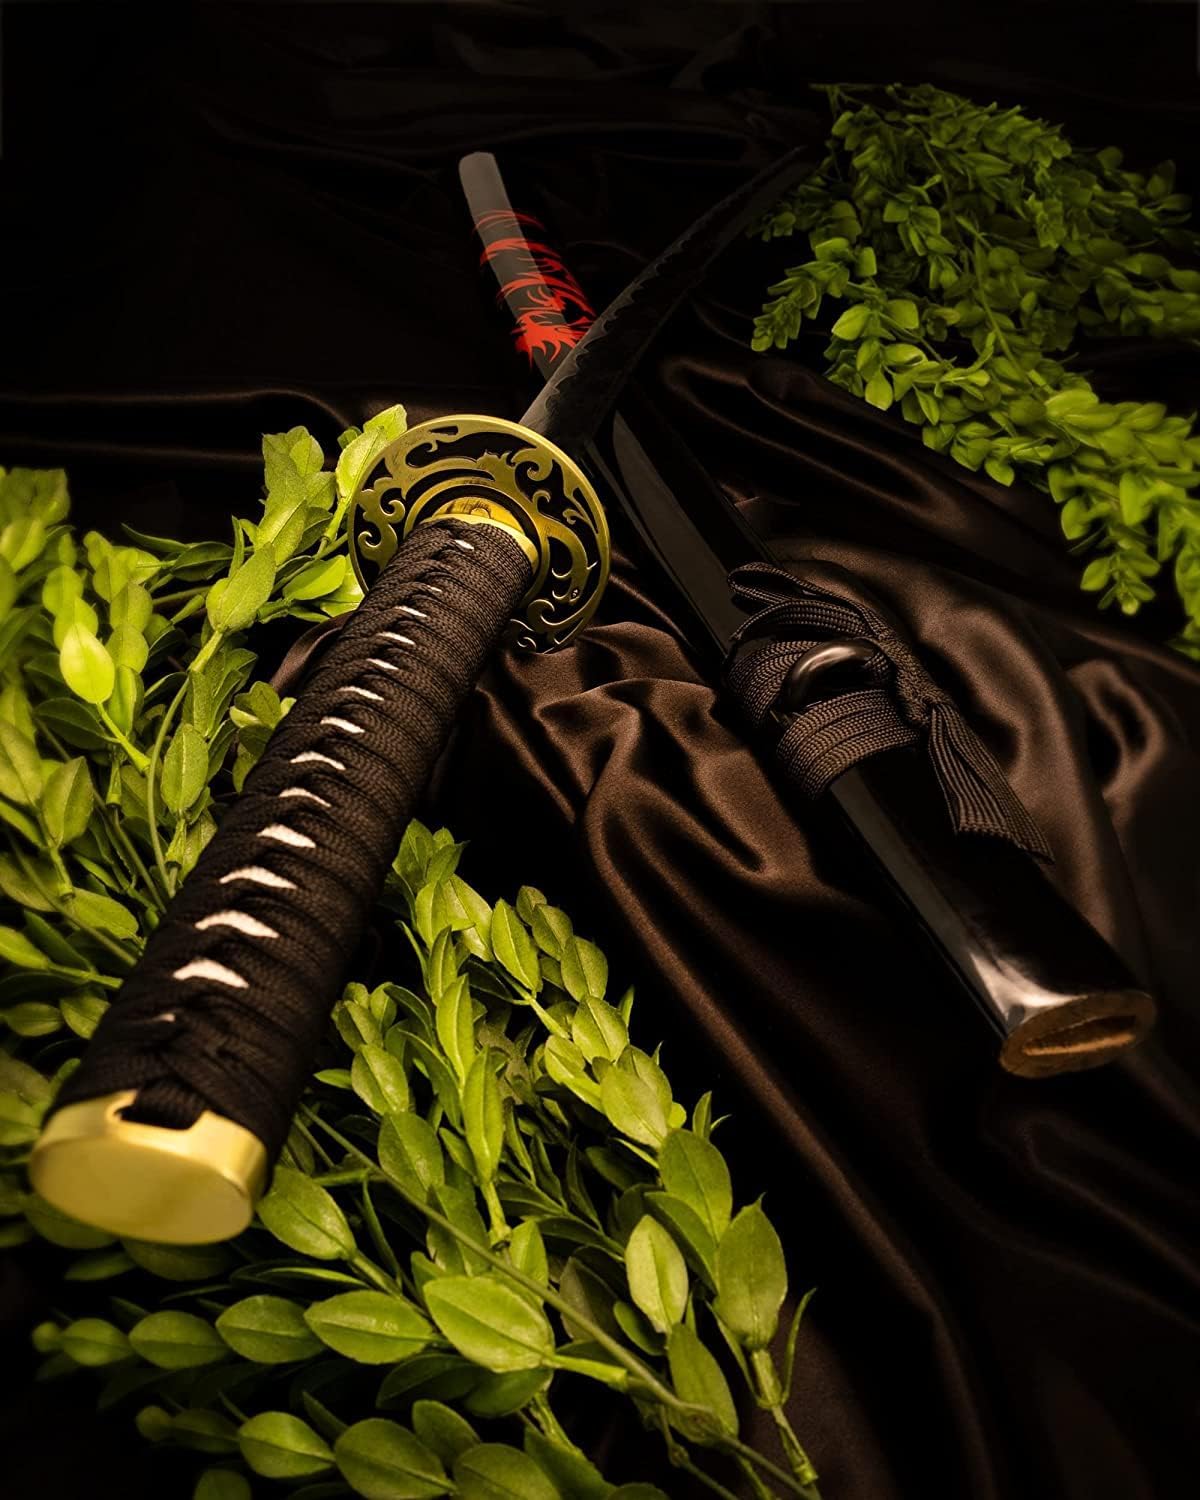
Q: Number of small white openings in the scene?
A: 14